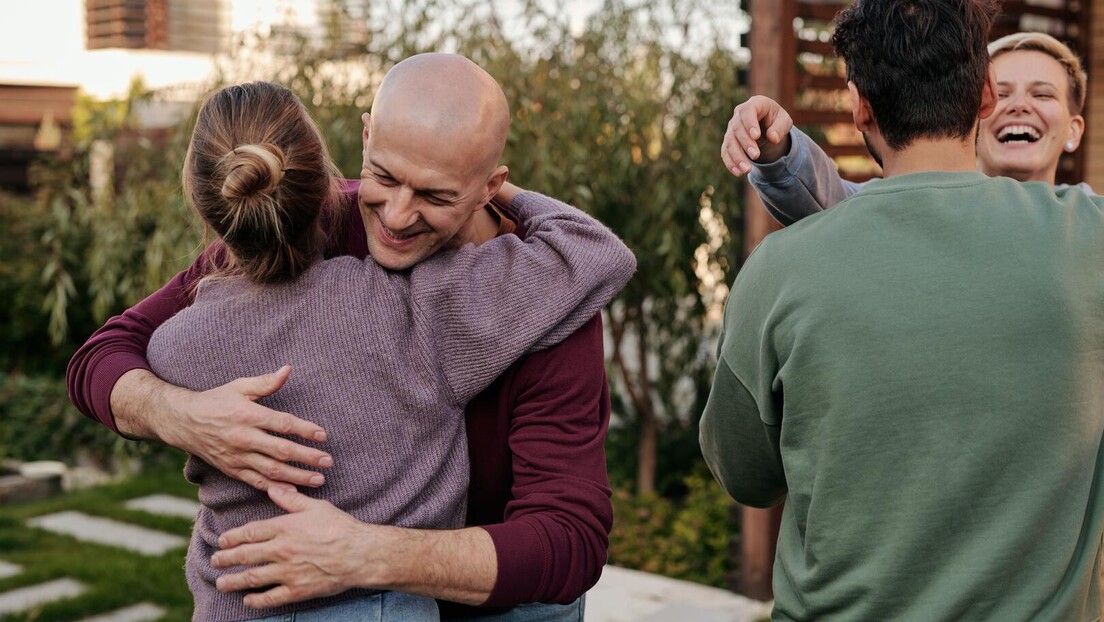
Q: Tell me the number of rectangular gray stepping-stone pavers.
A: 5